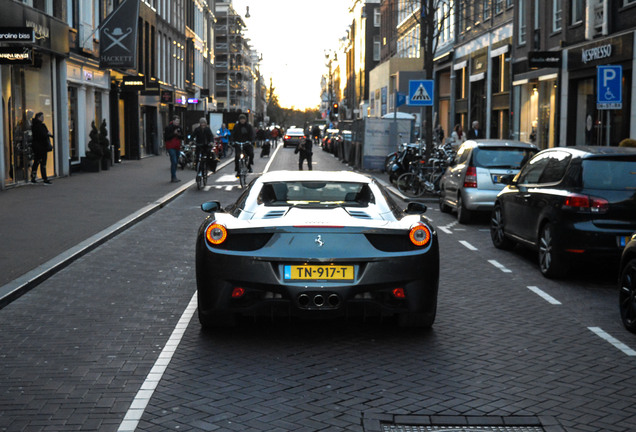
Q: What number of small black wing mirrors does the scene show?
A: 3